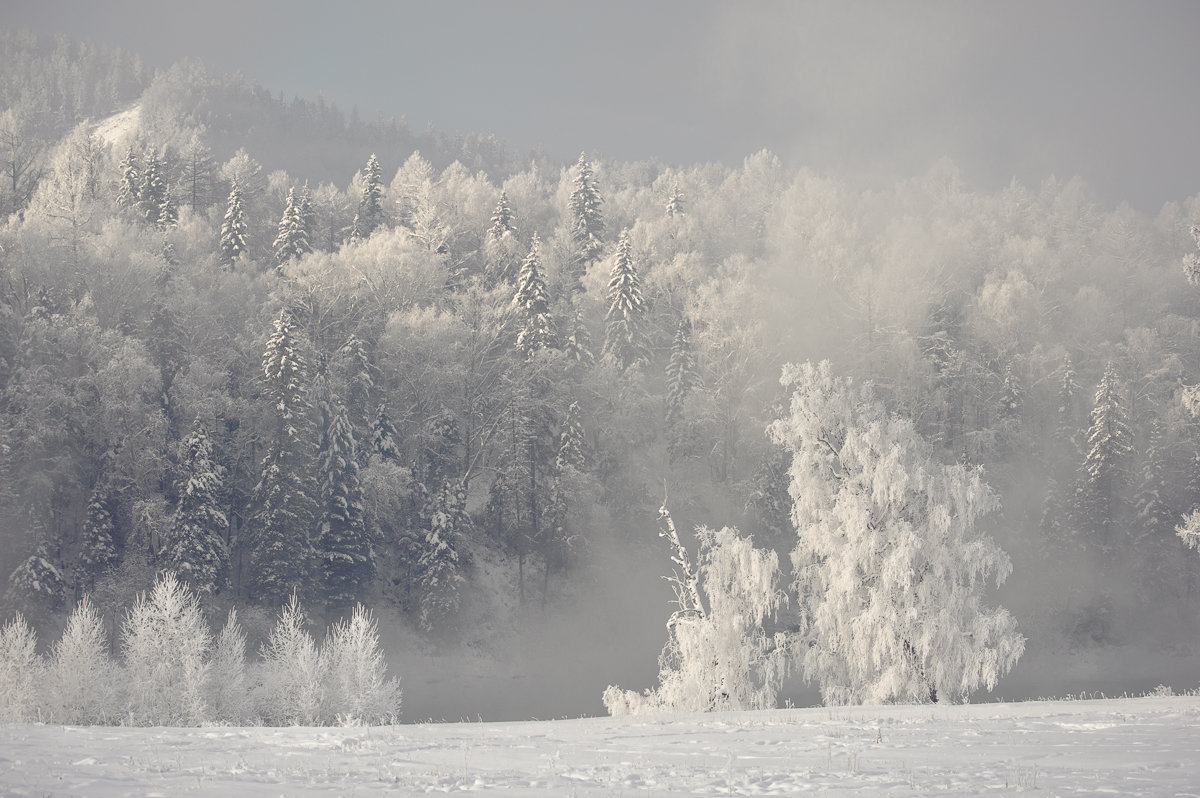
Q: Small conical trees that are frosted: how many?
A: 6